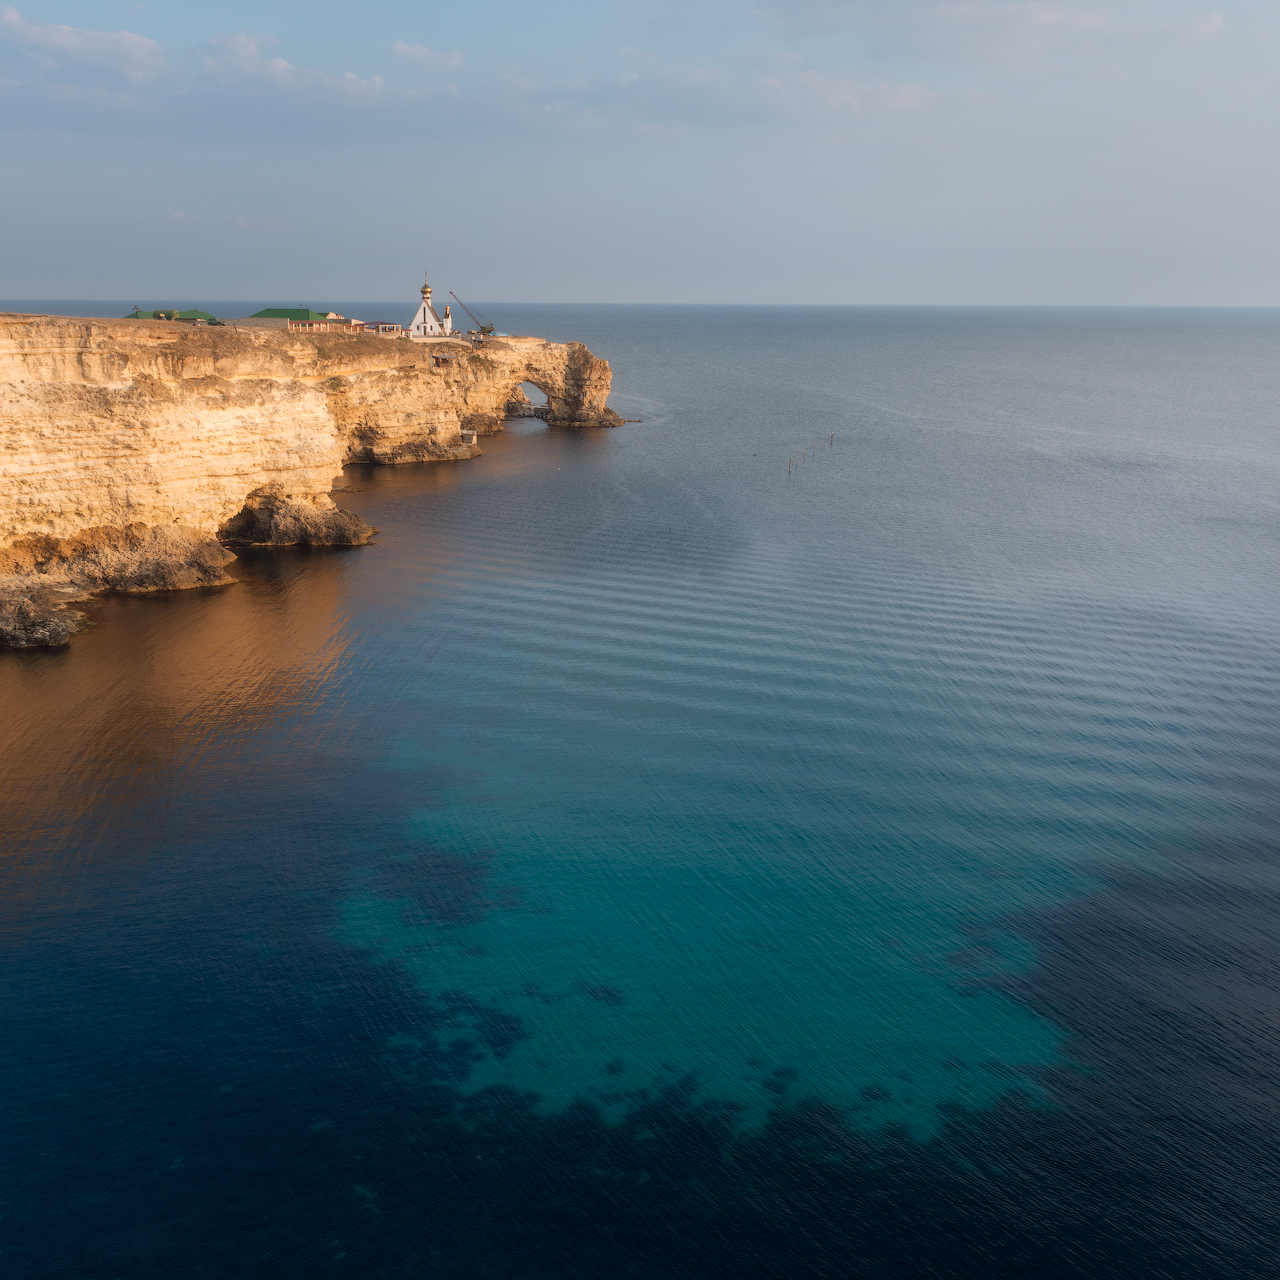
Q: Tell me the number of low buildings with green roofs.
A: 2